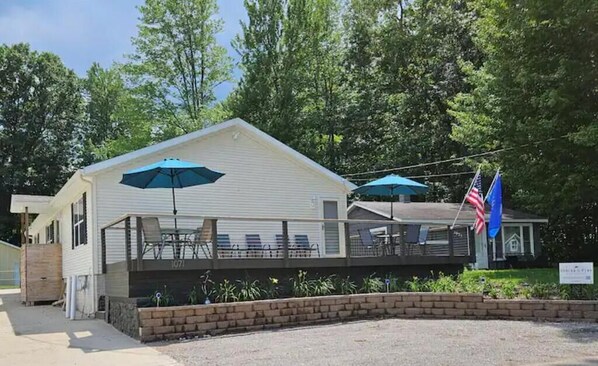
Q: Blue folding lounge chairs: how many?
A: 4